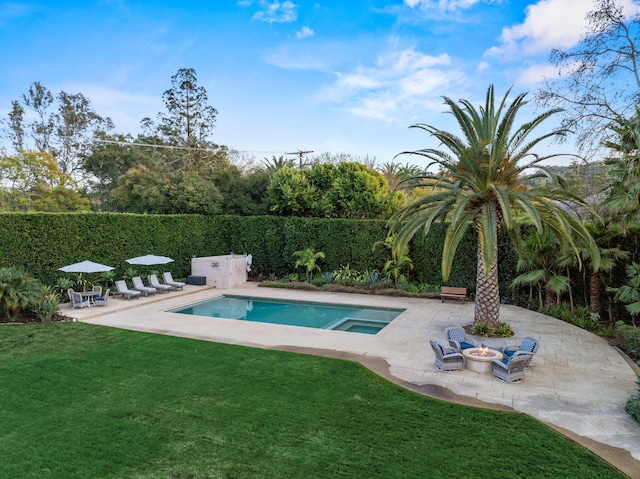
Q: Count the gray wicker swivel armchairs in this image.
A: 4